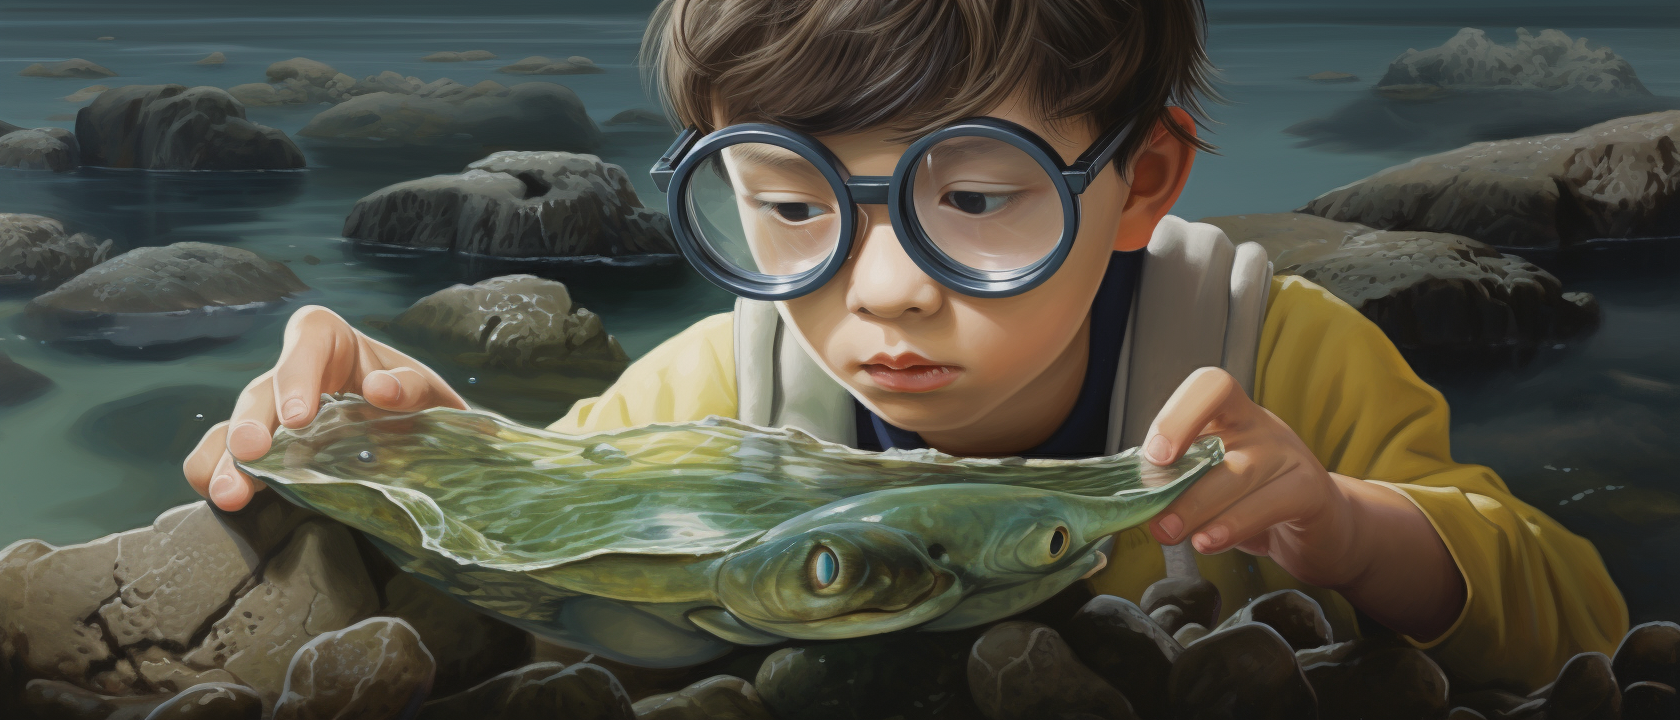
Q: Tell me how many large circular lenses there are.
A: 2